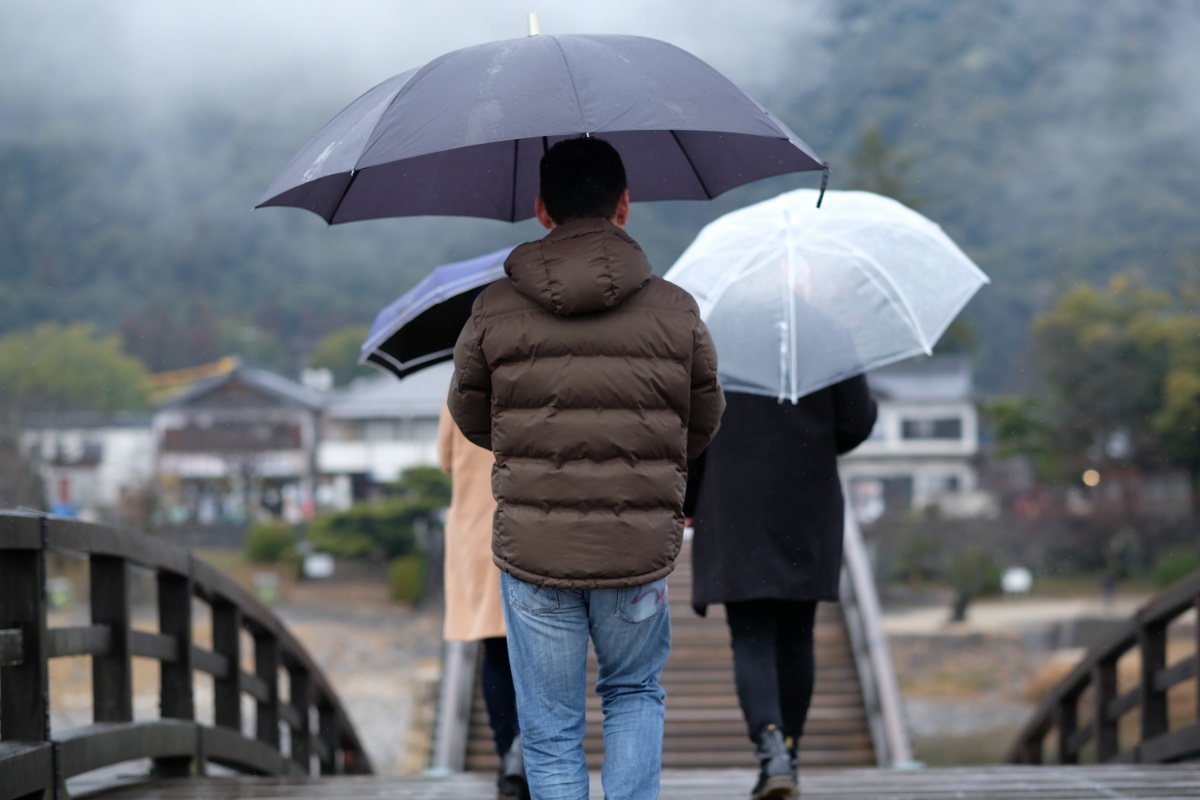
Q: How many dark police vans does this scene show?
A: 0